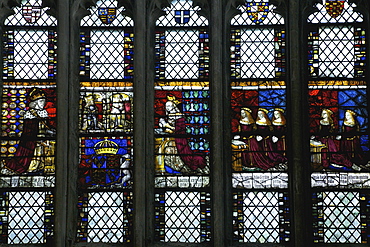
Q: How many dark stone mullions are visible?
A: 4